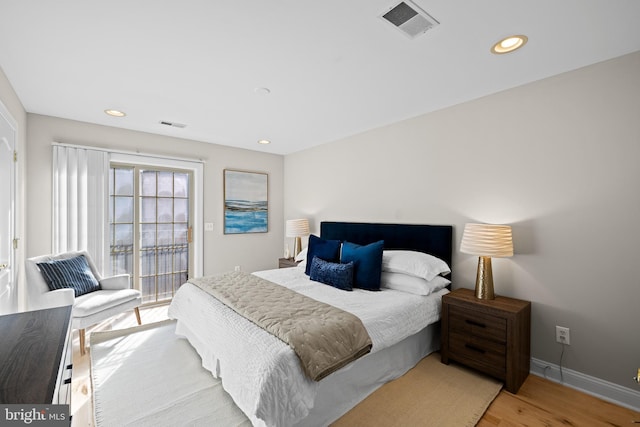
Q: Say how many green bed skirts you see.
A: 0